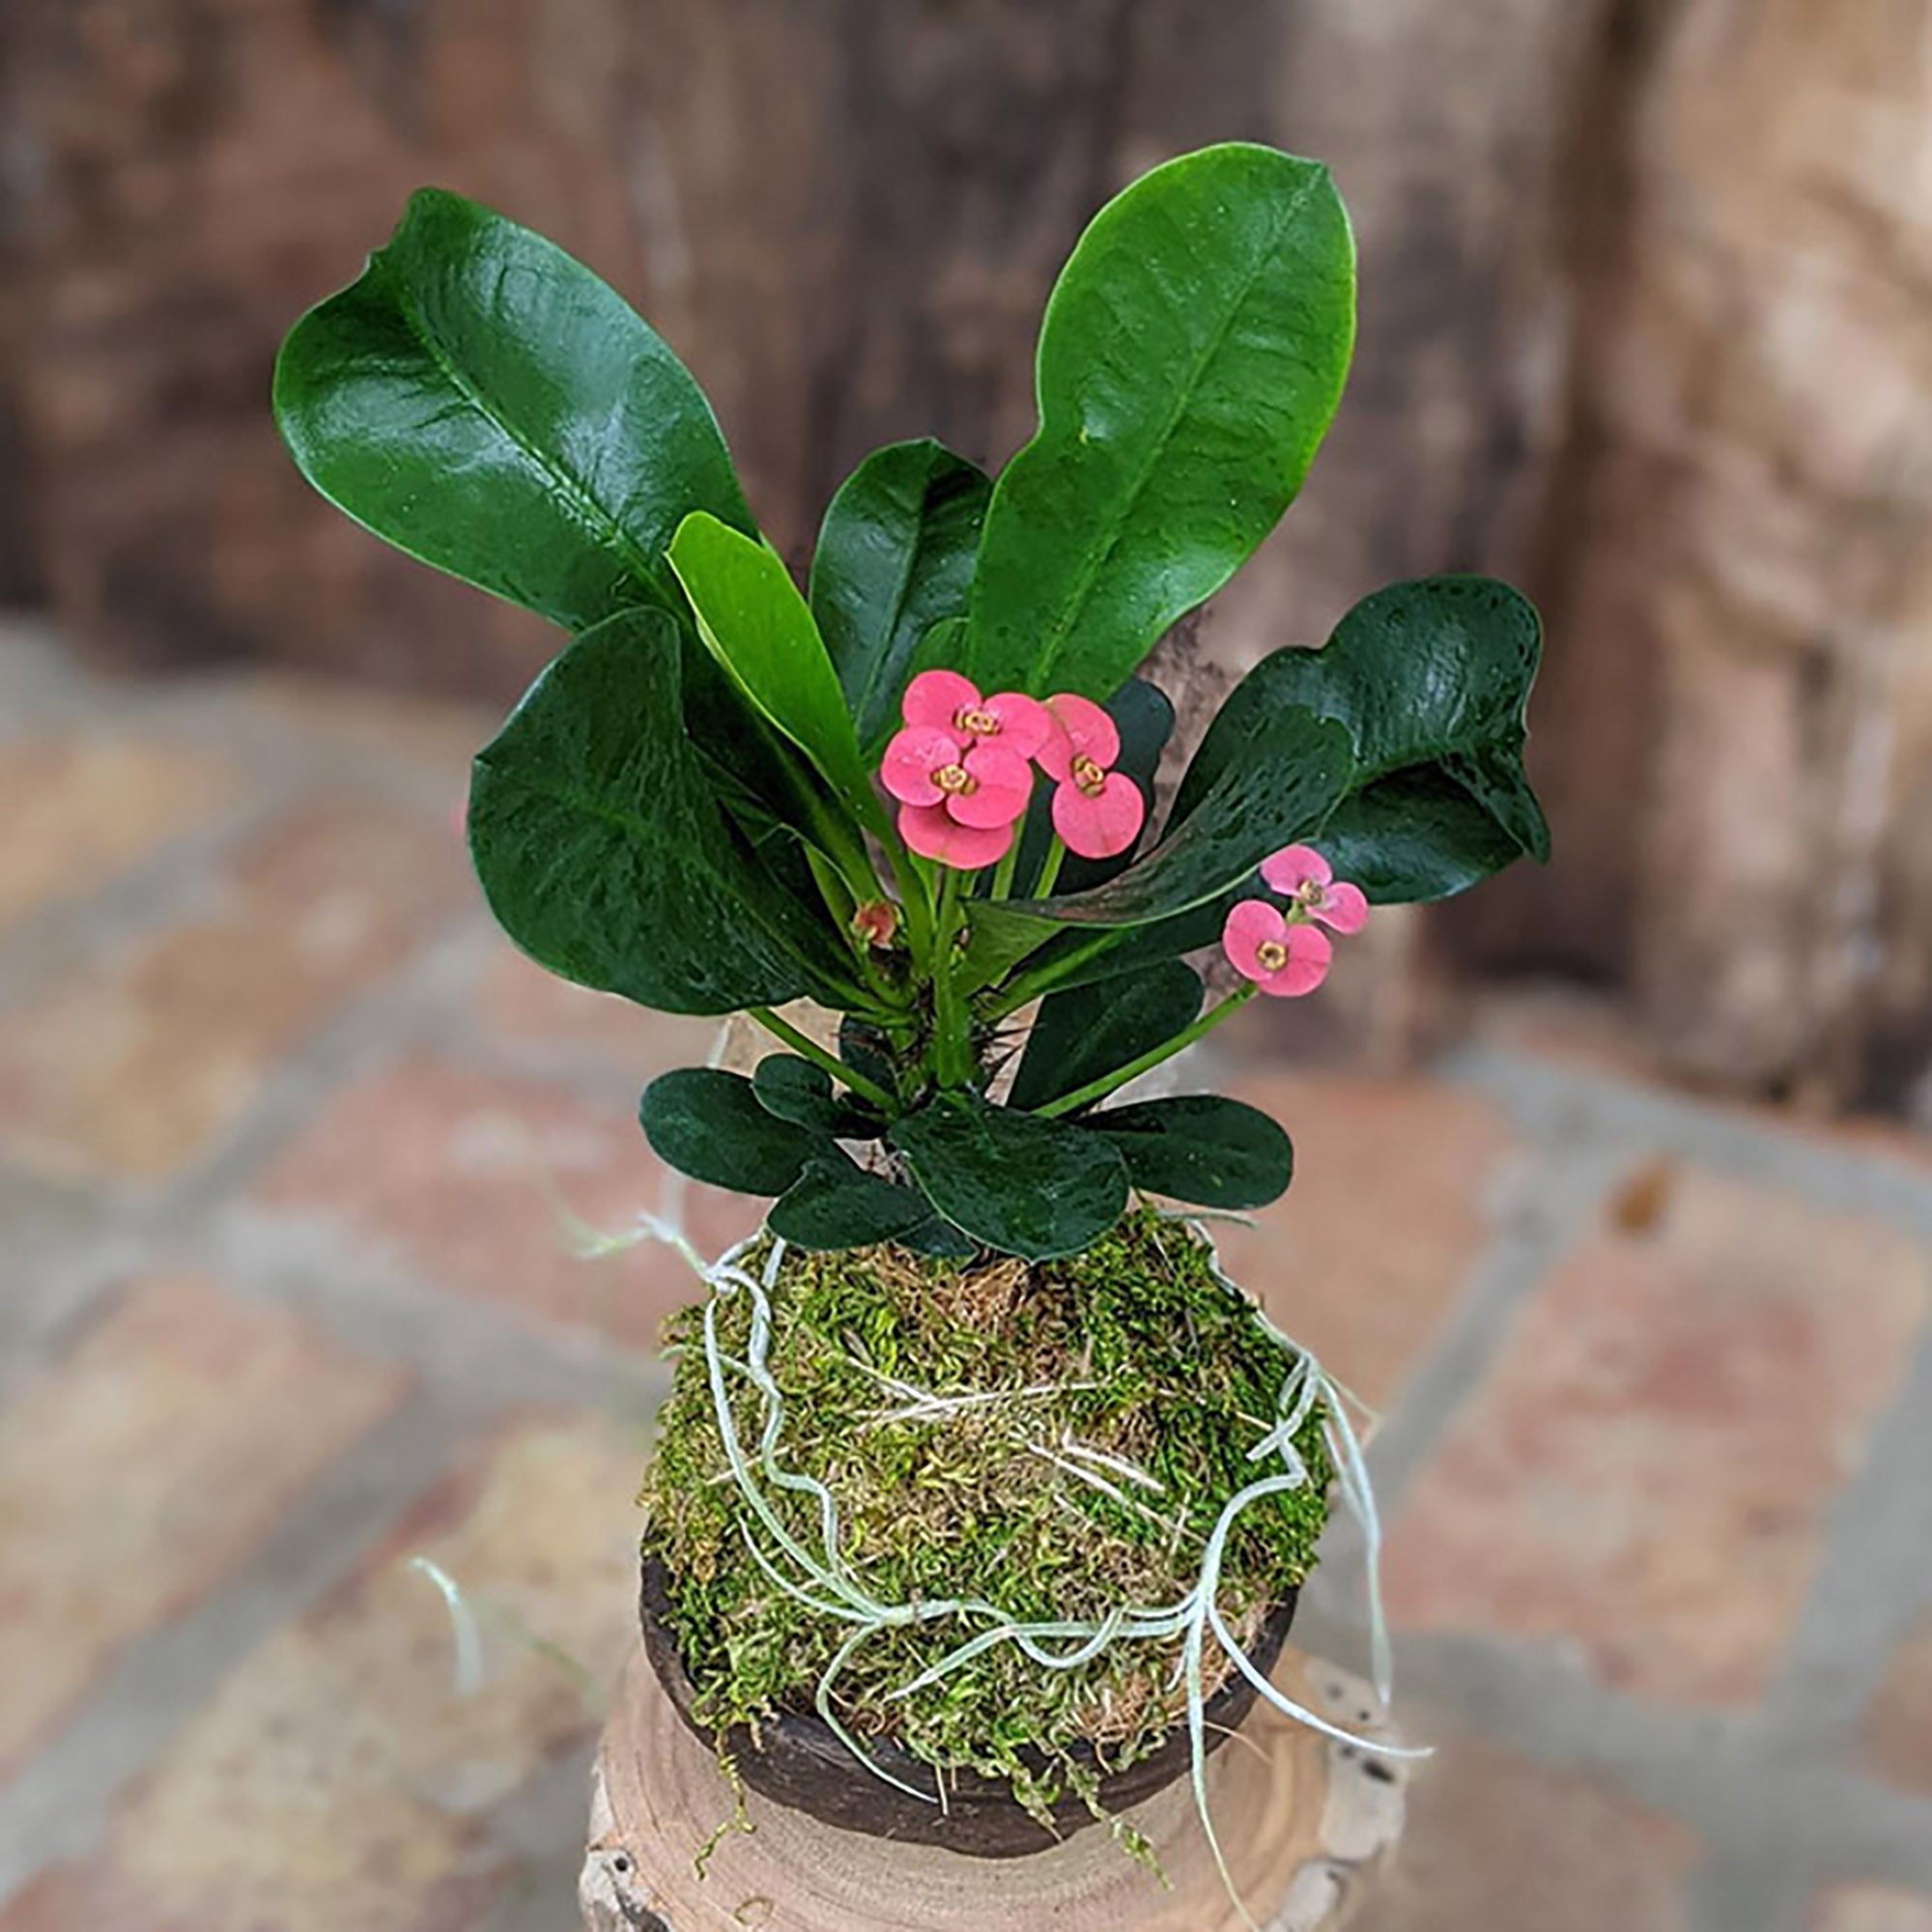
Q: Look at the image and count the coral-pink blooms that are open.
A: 5